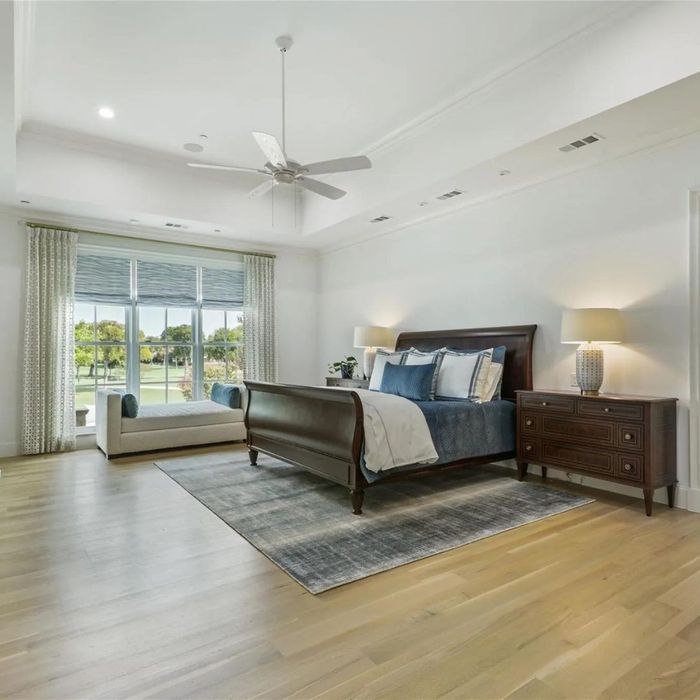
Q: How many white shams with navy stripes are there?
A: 3